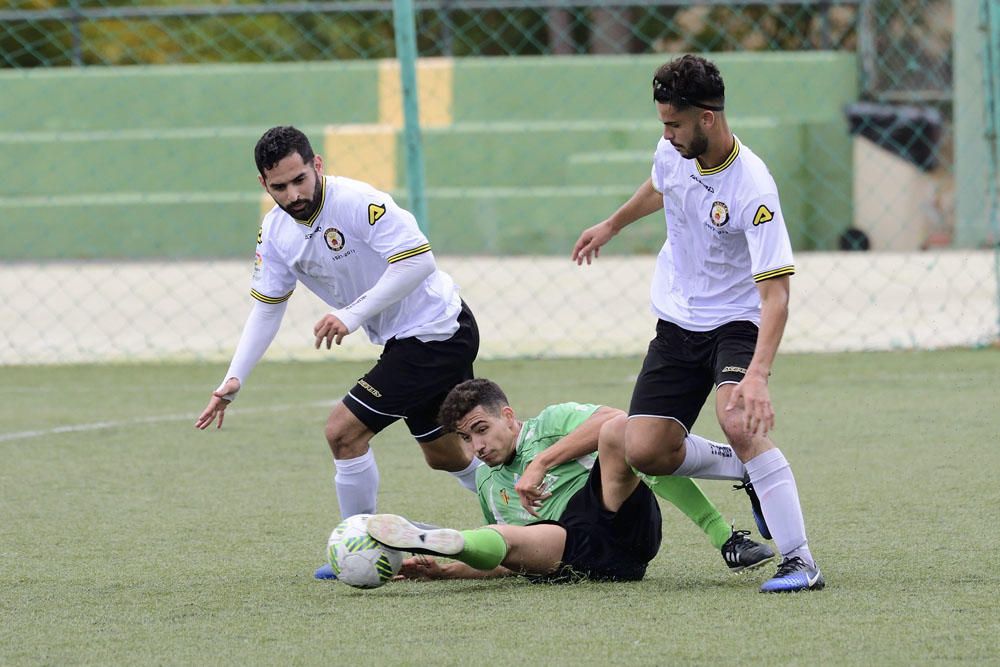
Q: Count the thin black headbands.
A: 1